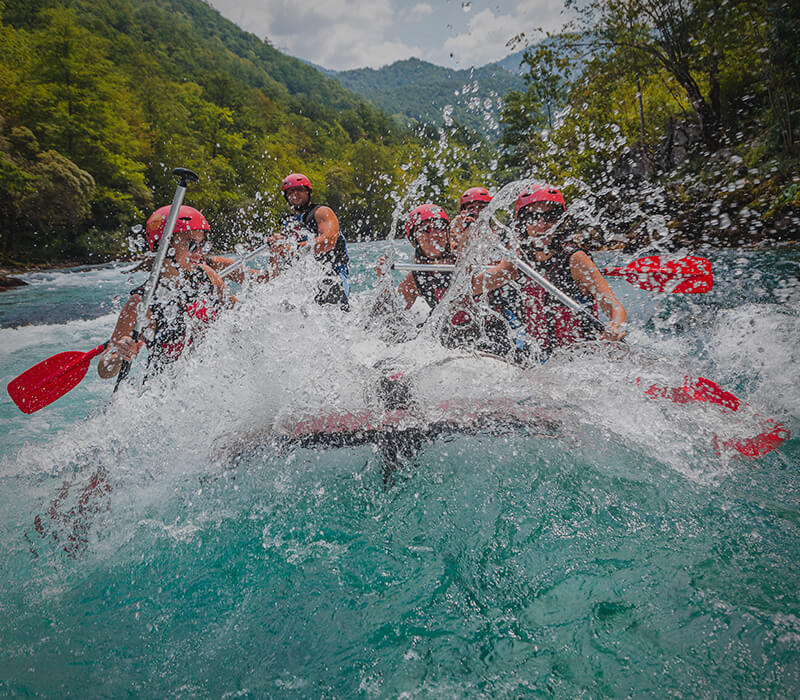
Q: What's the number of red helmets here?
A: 5